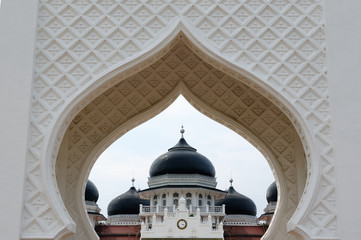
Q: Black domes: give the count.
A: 5